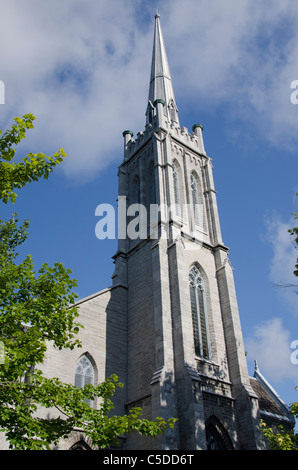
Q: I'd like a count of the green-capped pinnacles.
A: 3